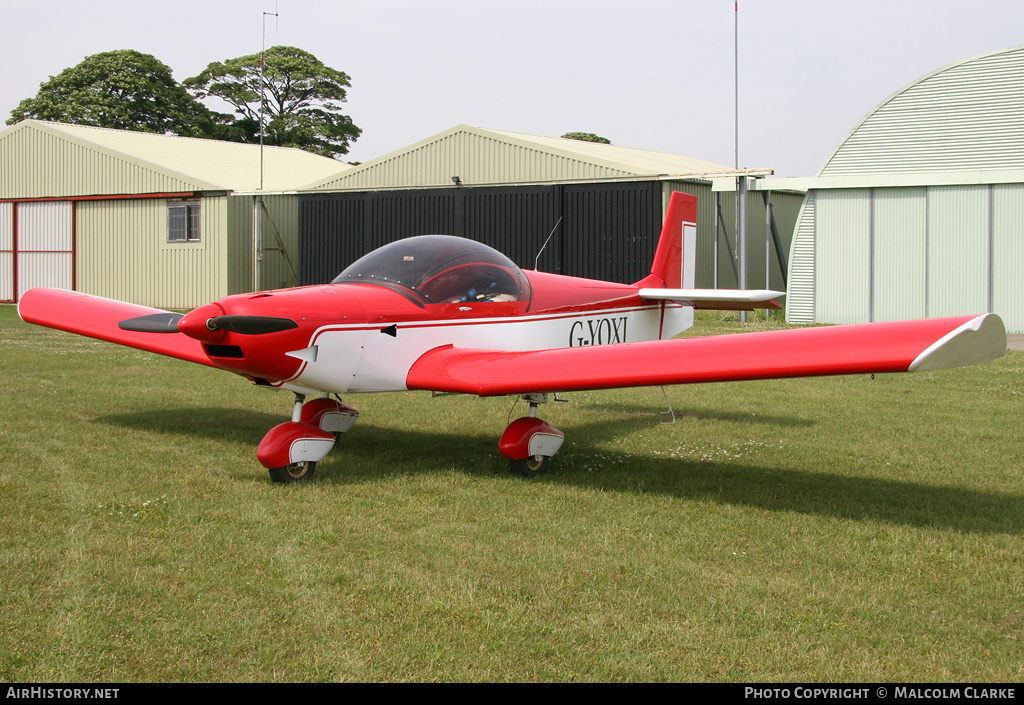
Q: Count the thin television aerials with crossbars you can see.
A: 1